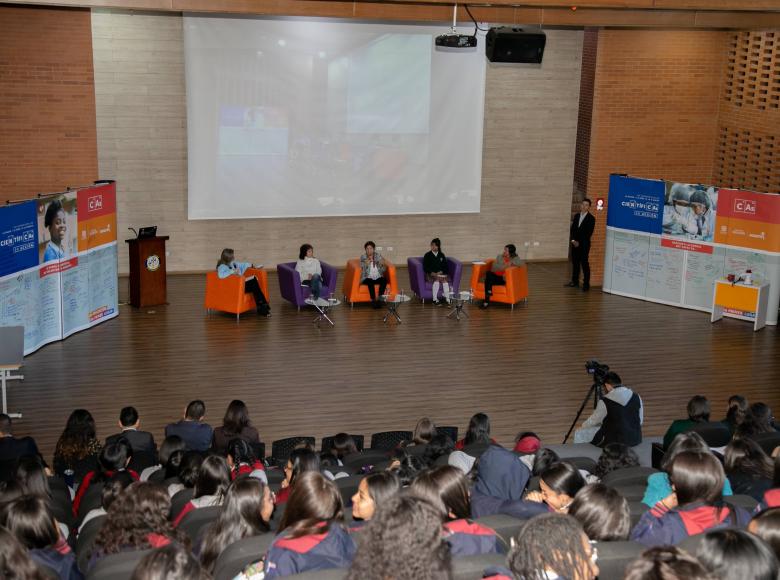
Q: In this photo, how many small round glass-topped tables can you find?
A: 3